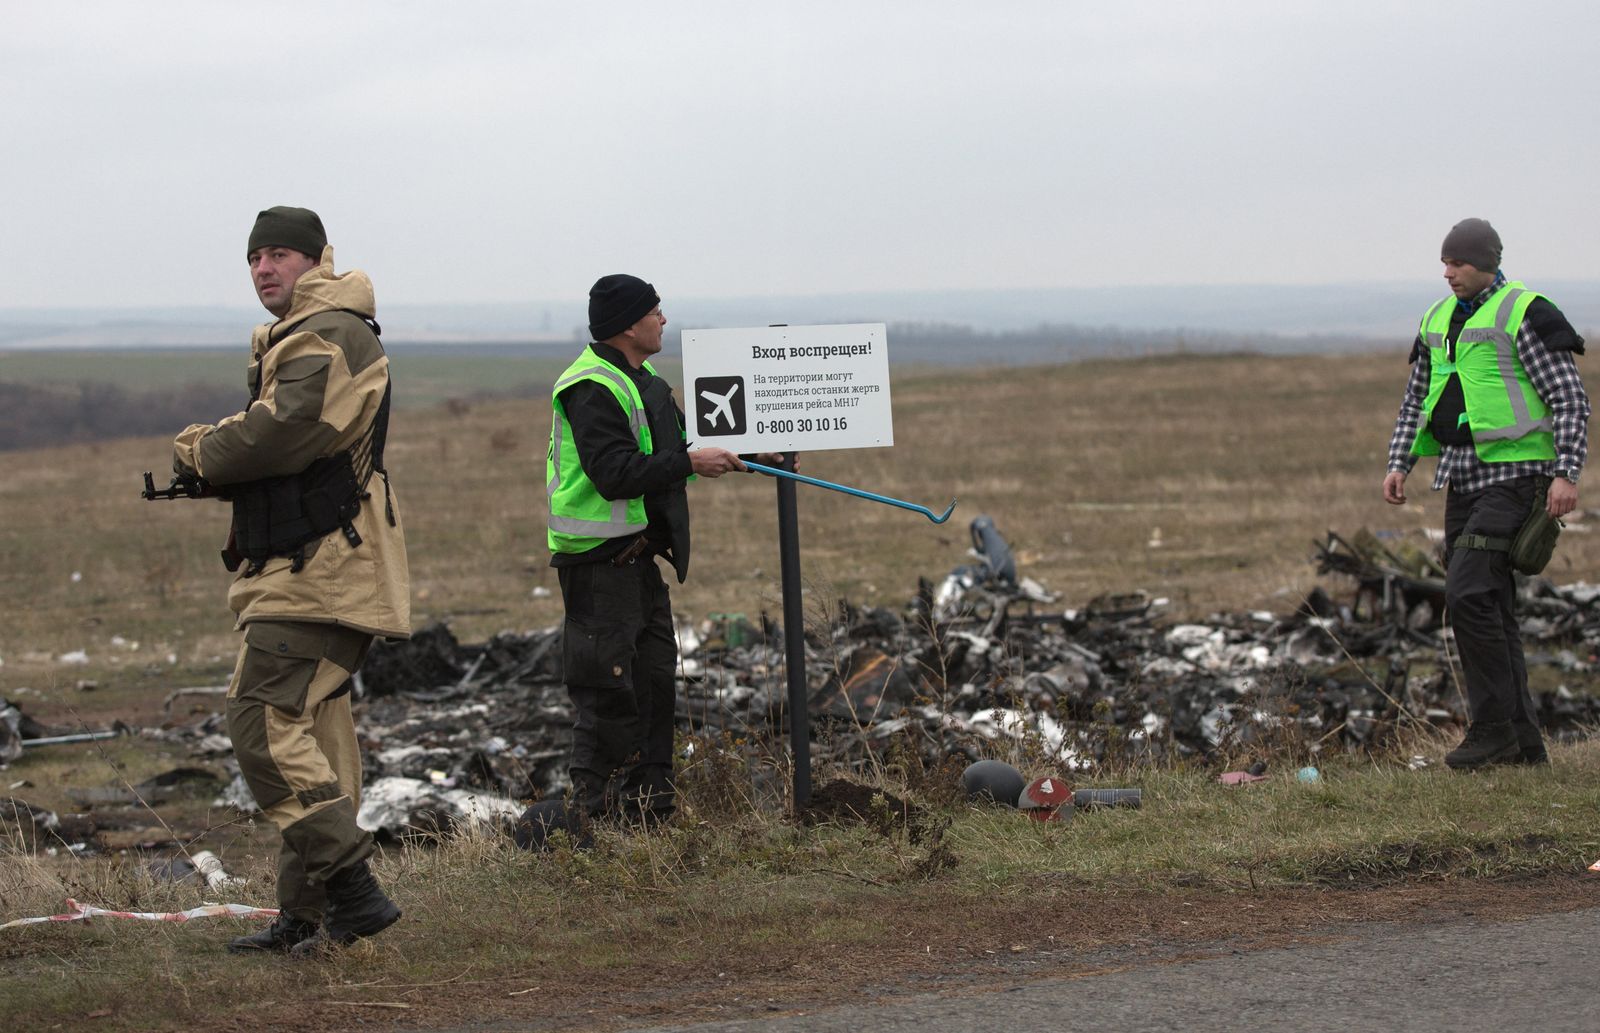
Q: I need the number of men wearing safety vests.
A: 2